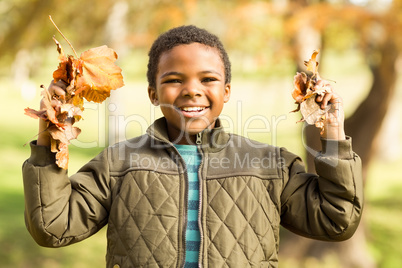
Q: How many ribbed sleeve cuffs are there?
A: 2